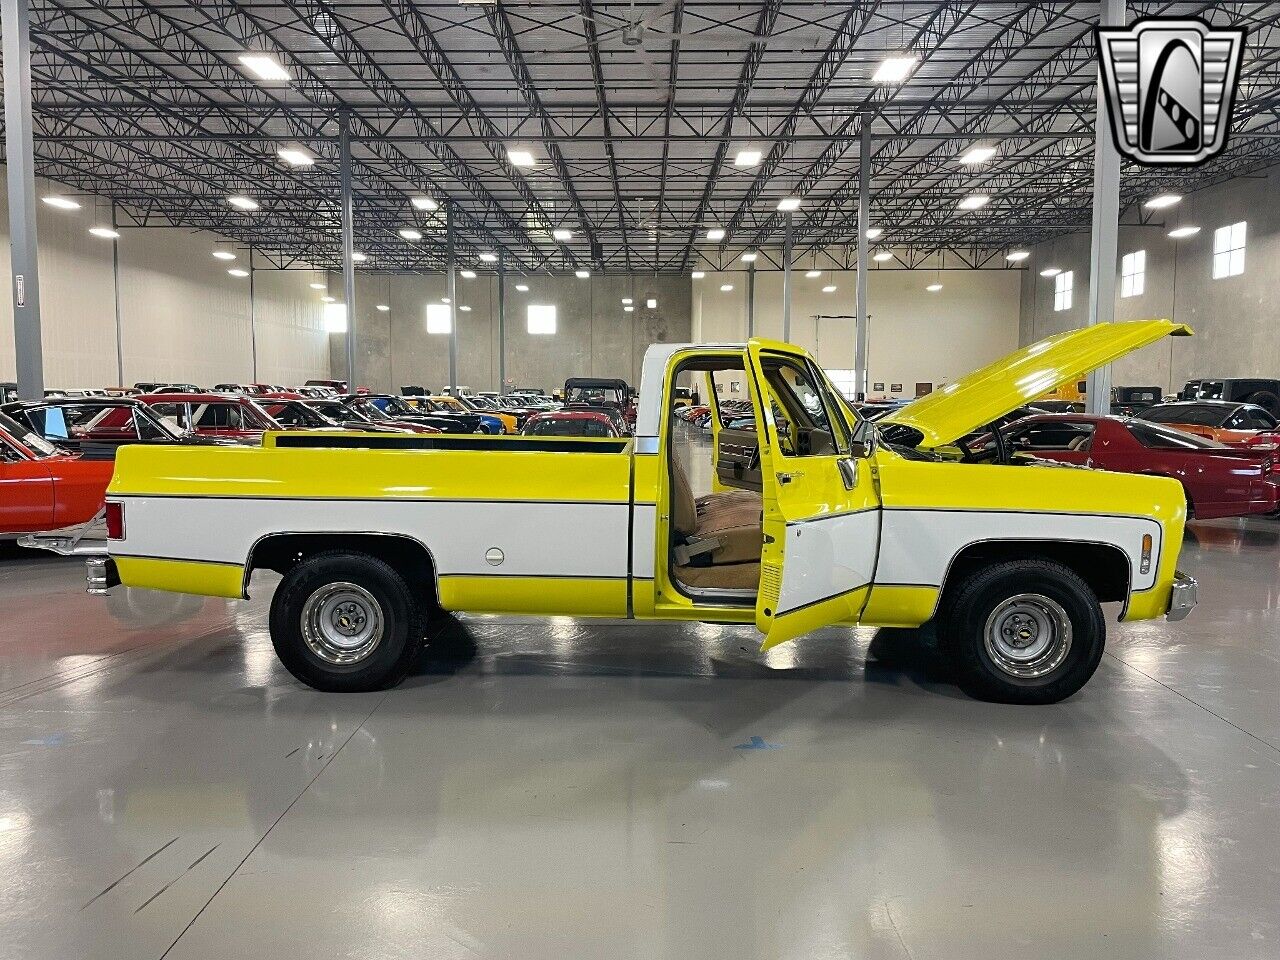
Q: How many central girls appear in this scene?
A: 0